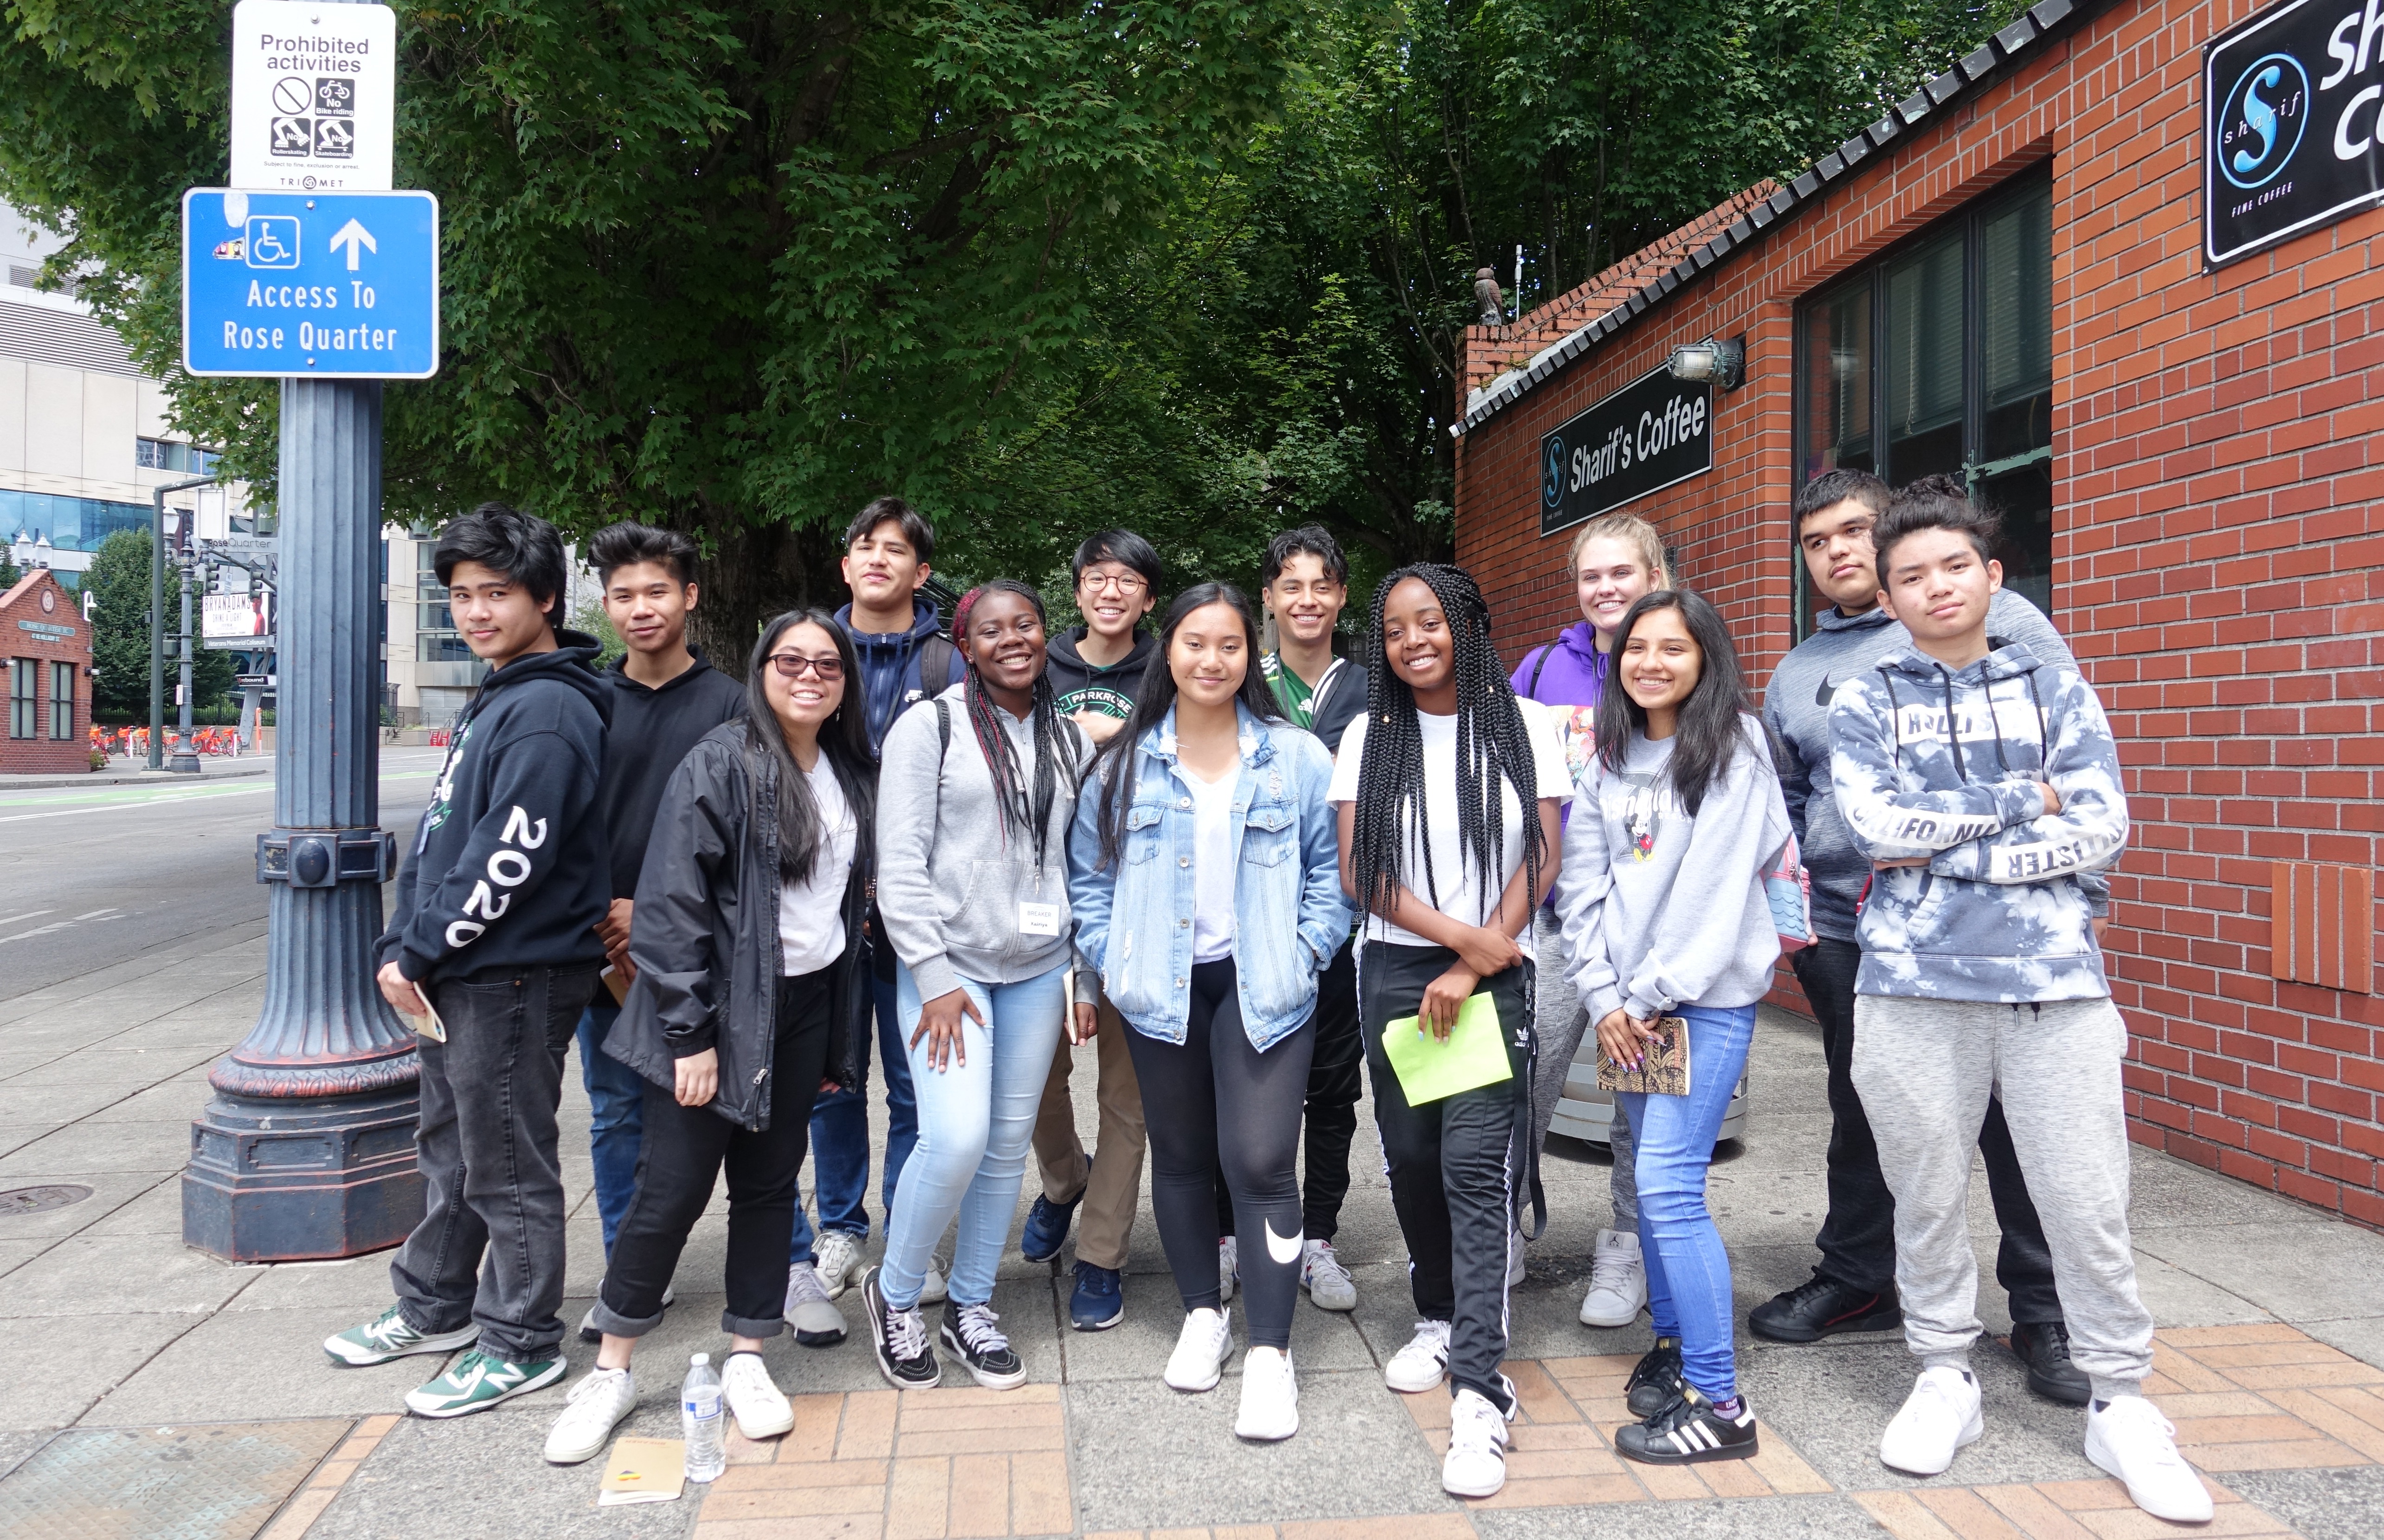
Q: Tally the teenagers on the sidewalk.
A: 13